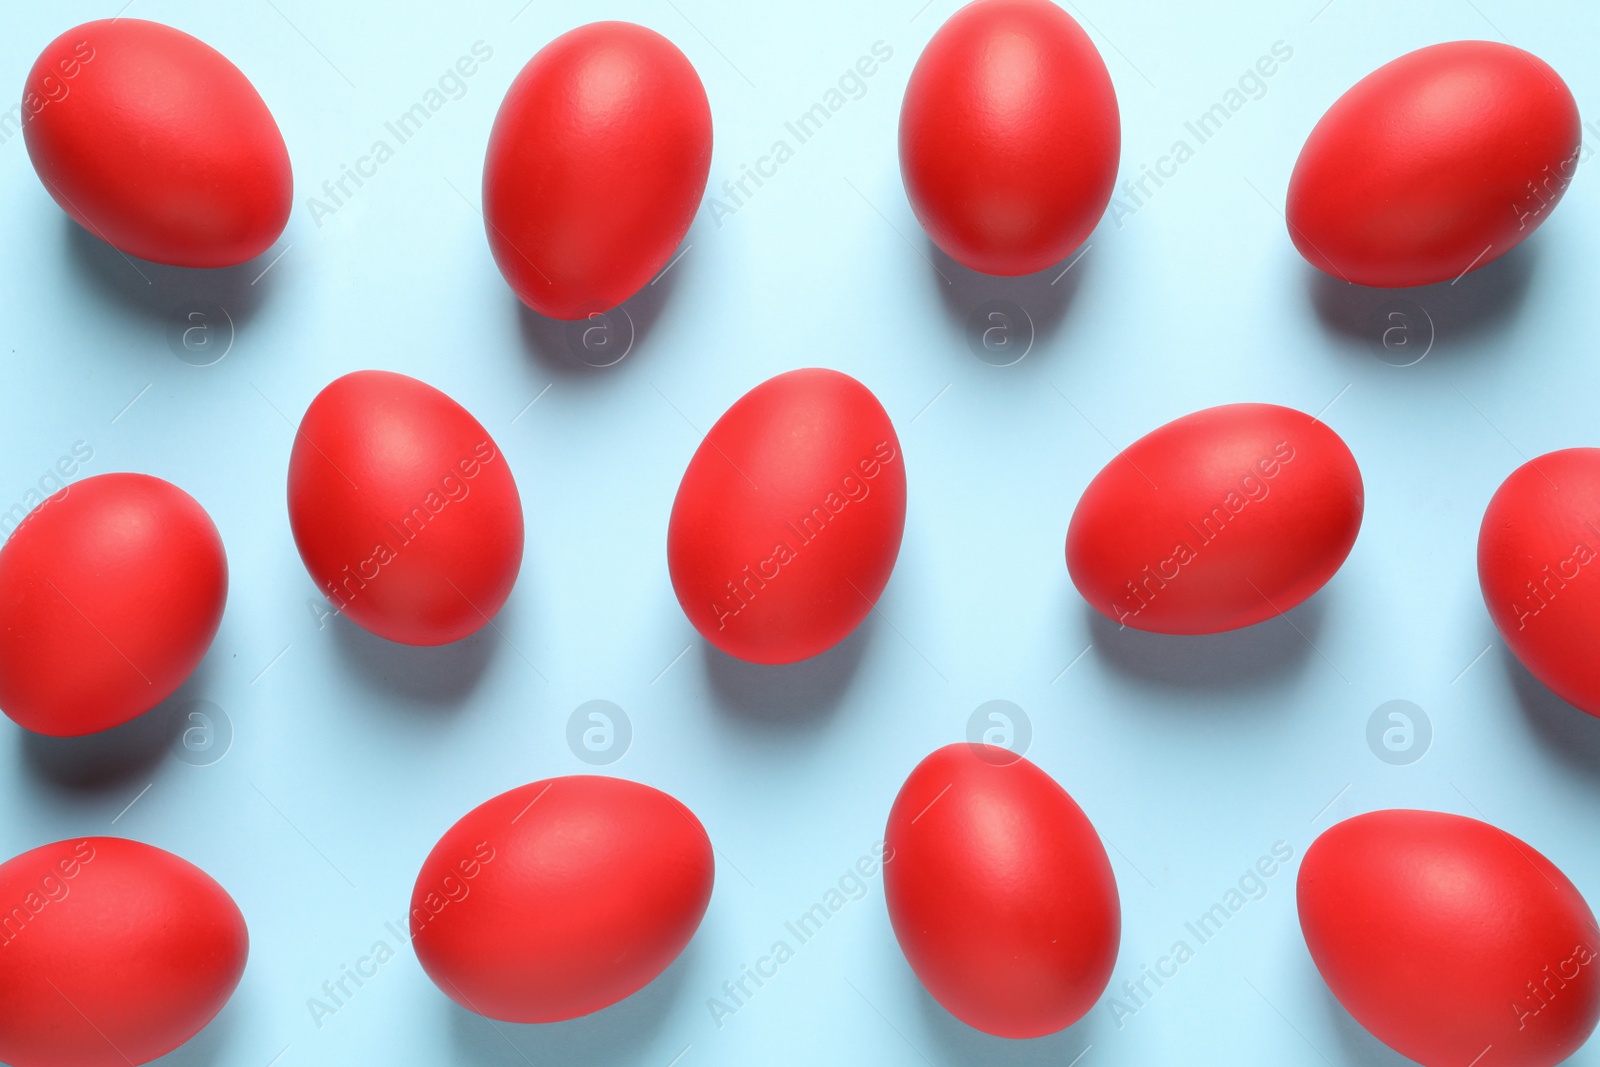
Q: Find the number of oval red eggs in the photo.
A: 13